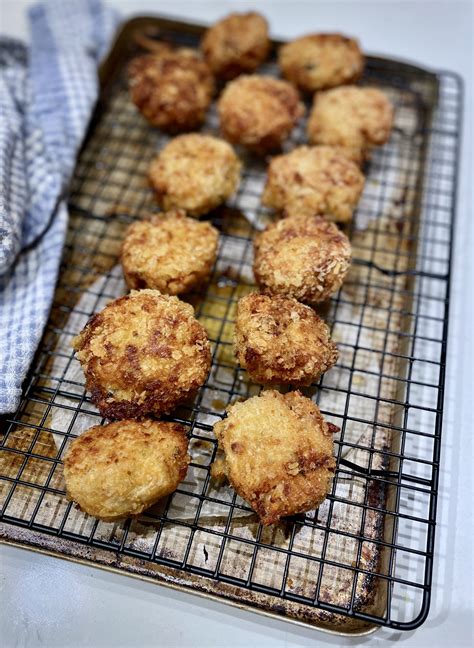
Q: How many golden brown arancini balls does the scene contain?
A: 13